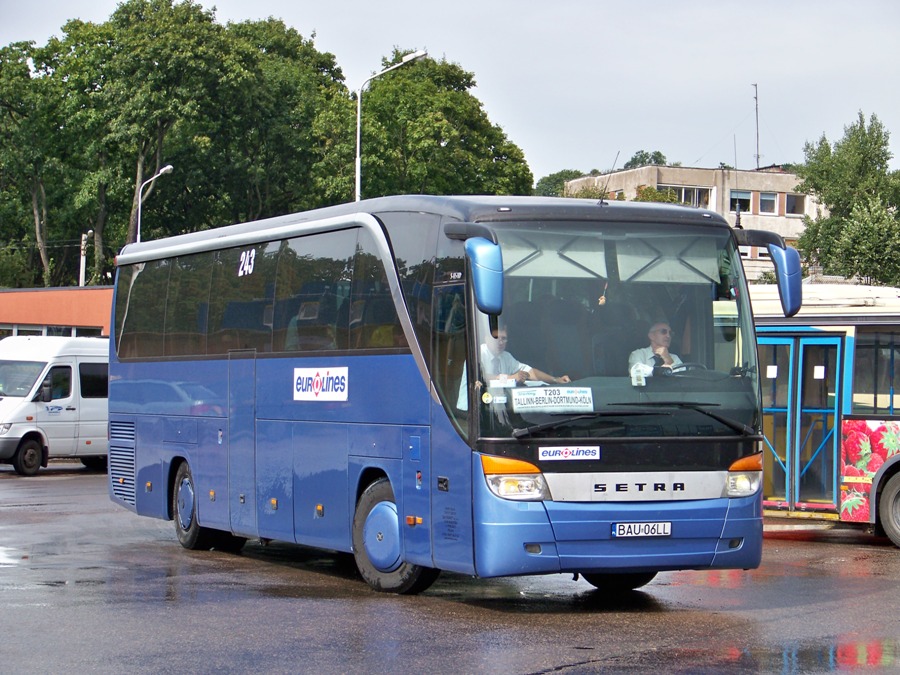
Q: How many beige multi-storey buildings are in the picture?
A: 1